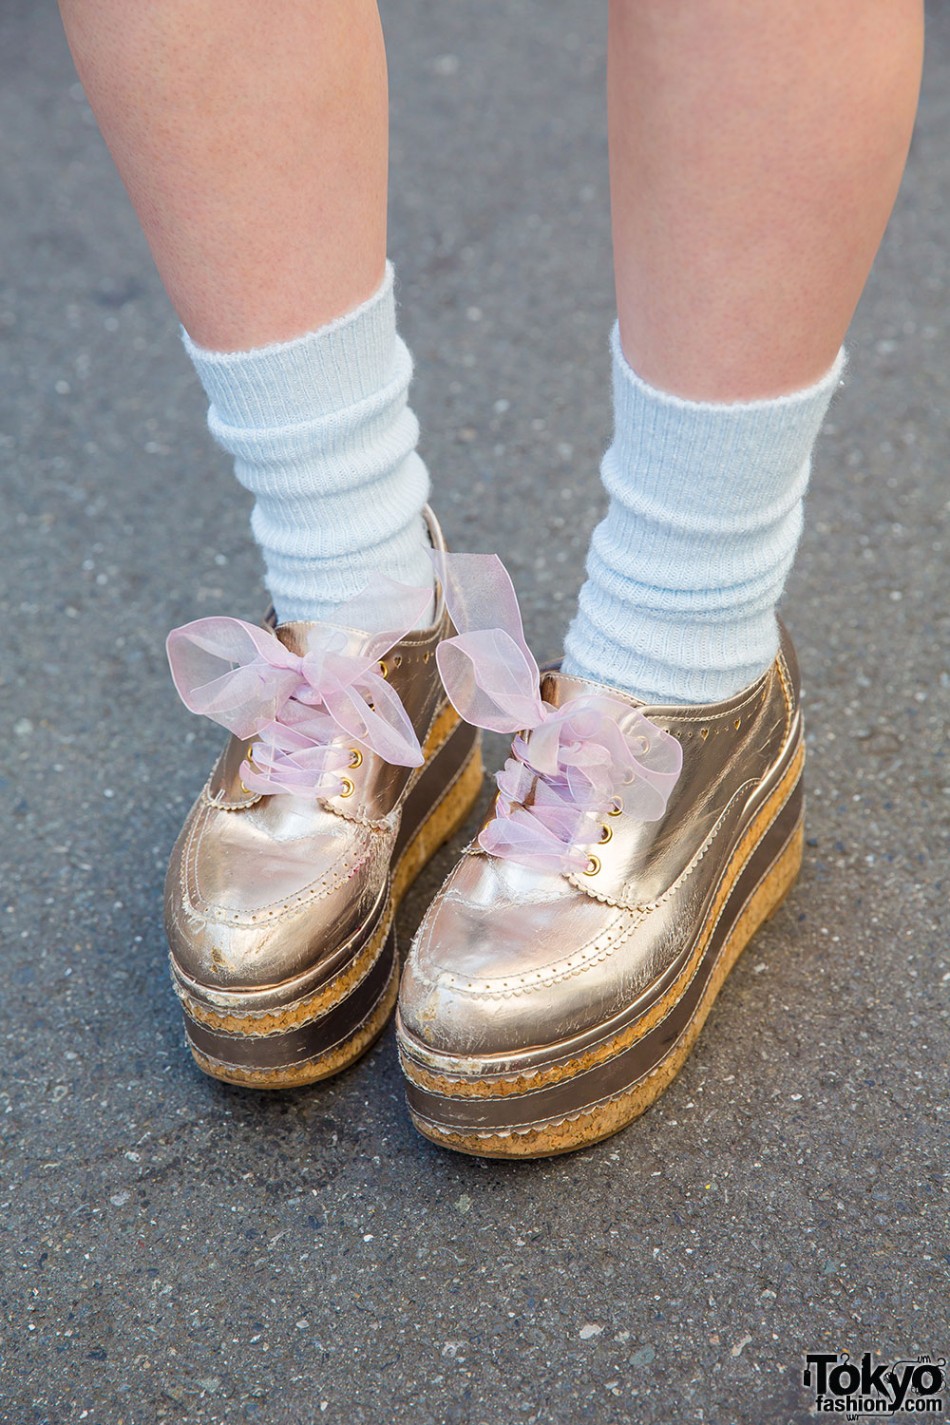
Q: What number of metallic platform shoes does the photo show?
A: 2